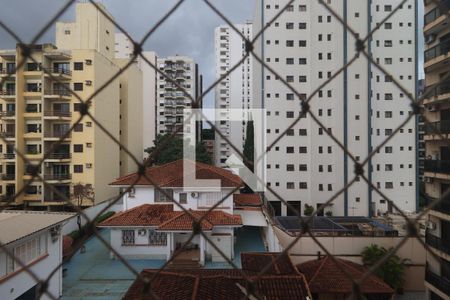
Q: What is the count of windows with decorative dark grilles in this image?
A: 2